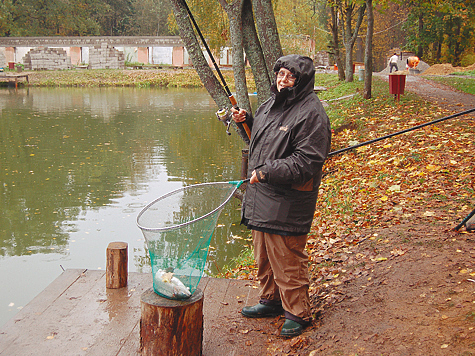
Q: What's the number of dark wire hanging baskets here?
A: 0